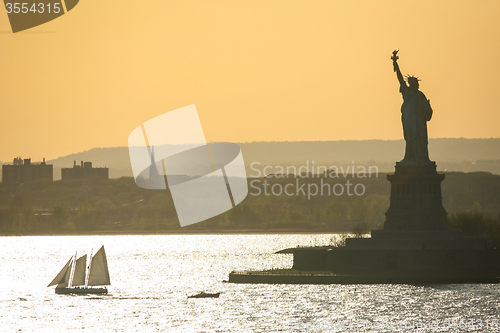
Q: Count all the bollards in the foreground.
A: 0